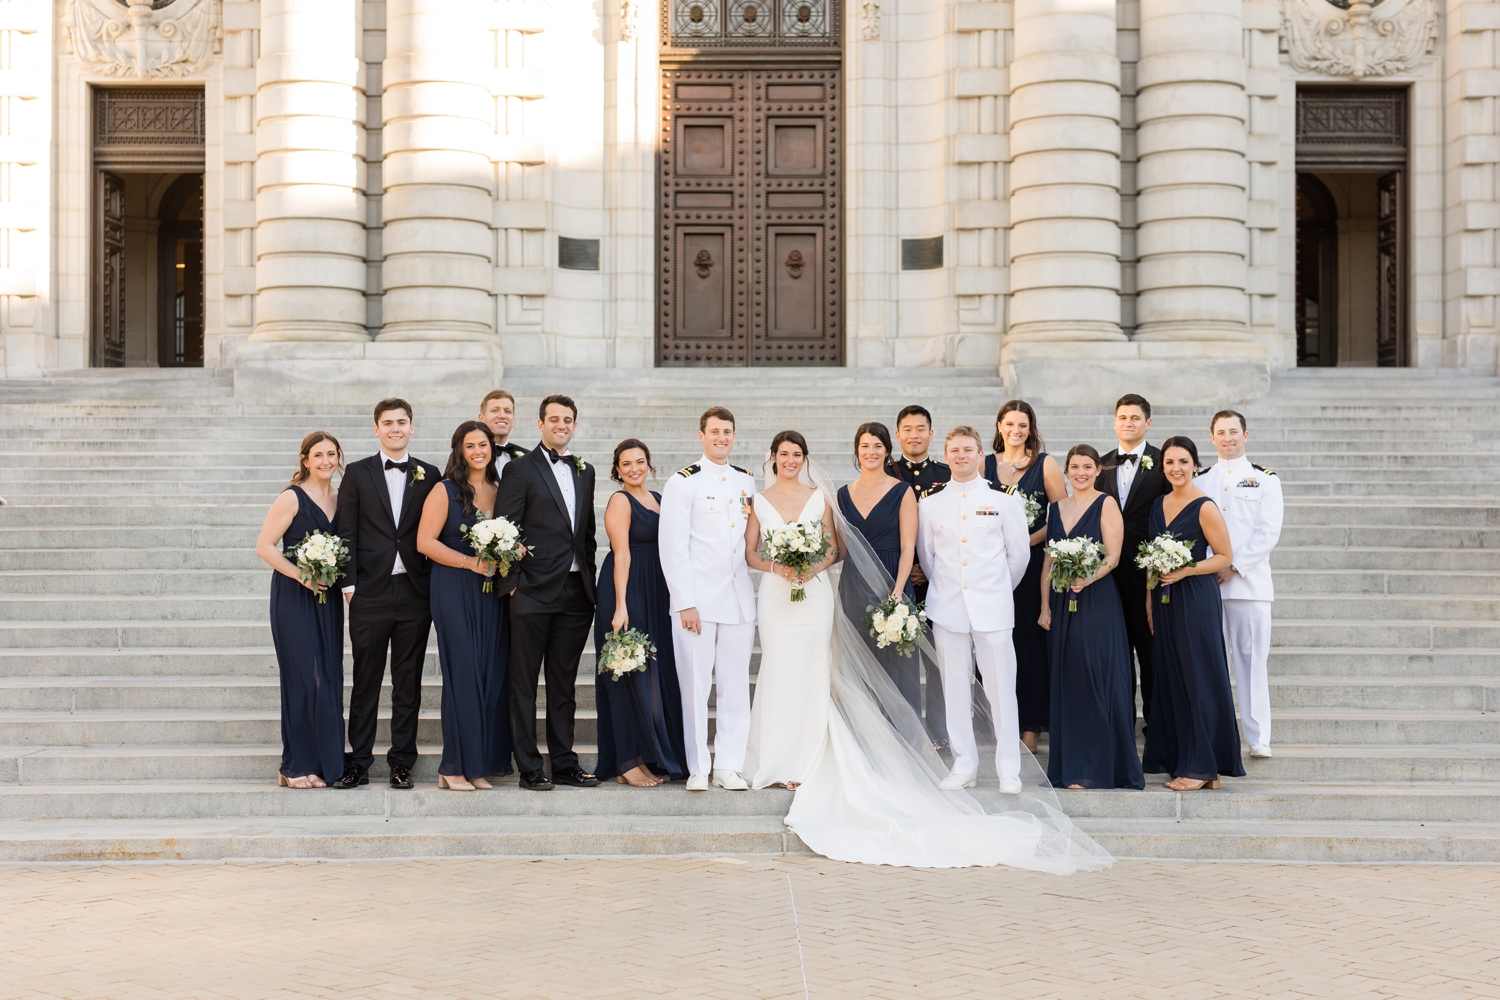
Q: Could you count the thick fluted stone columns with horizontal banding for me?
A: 4